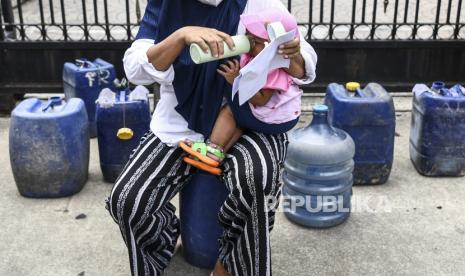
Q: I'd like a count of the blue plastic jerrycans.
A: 6